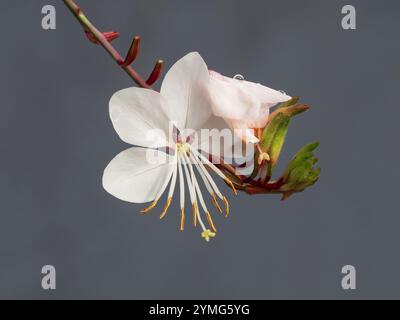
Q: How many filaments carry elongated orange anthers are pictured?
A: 8